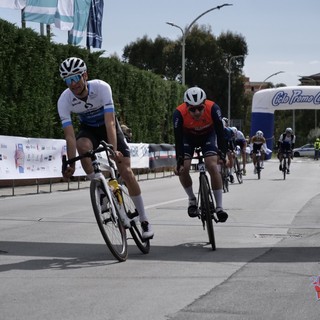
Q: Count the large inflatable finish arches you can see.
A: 1